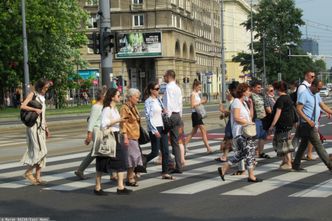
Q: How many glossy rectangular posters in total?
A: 1